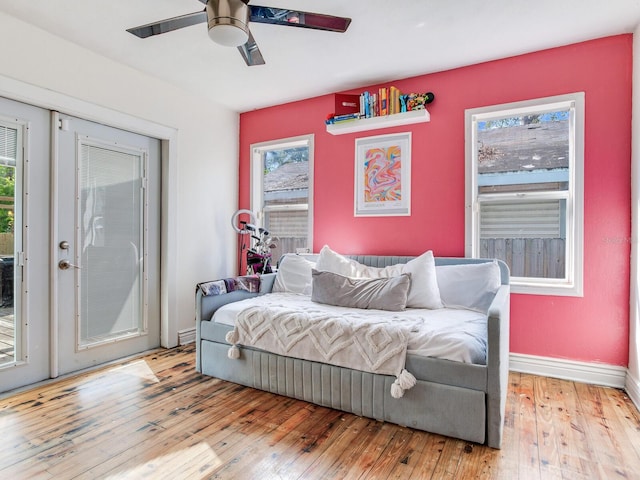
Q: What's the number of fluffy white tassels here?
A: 4